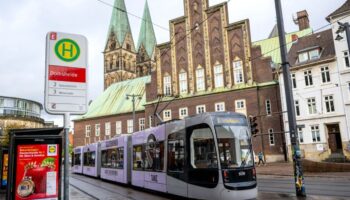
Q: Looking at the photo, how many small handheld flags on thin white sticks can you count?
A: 0